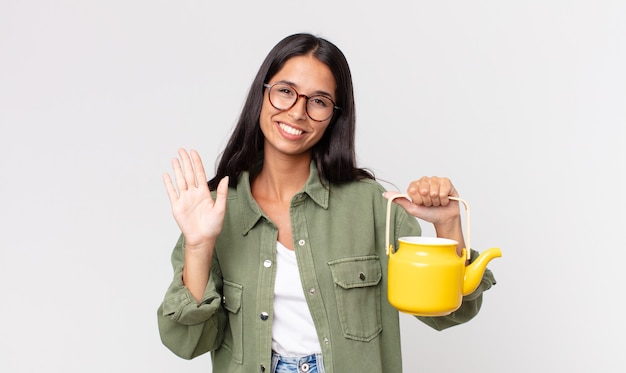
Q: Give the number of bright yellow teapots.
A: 1